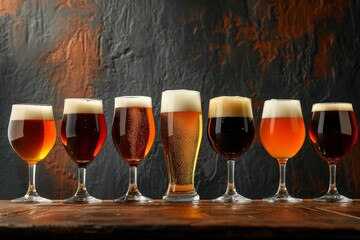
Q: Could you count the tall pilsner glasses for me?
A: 1